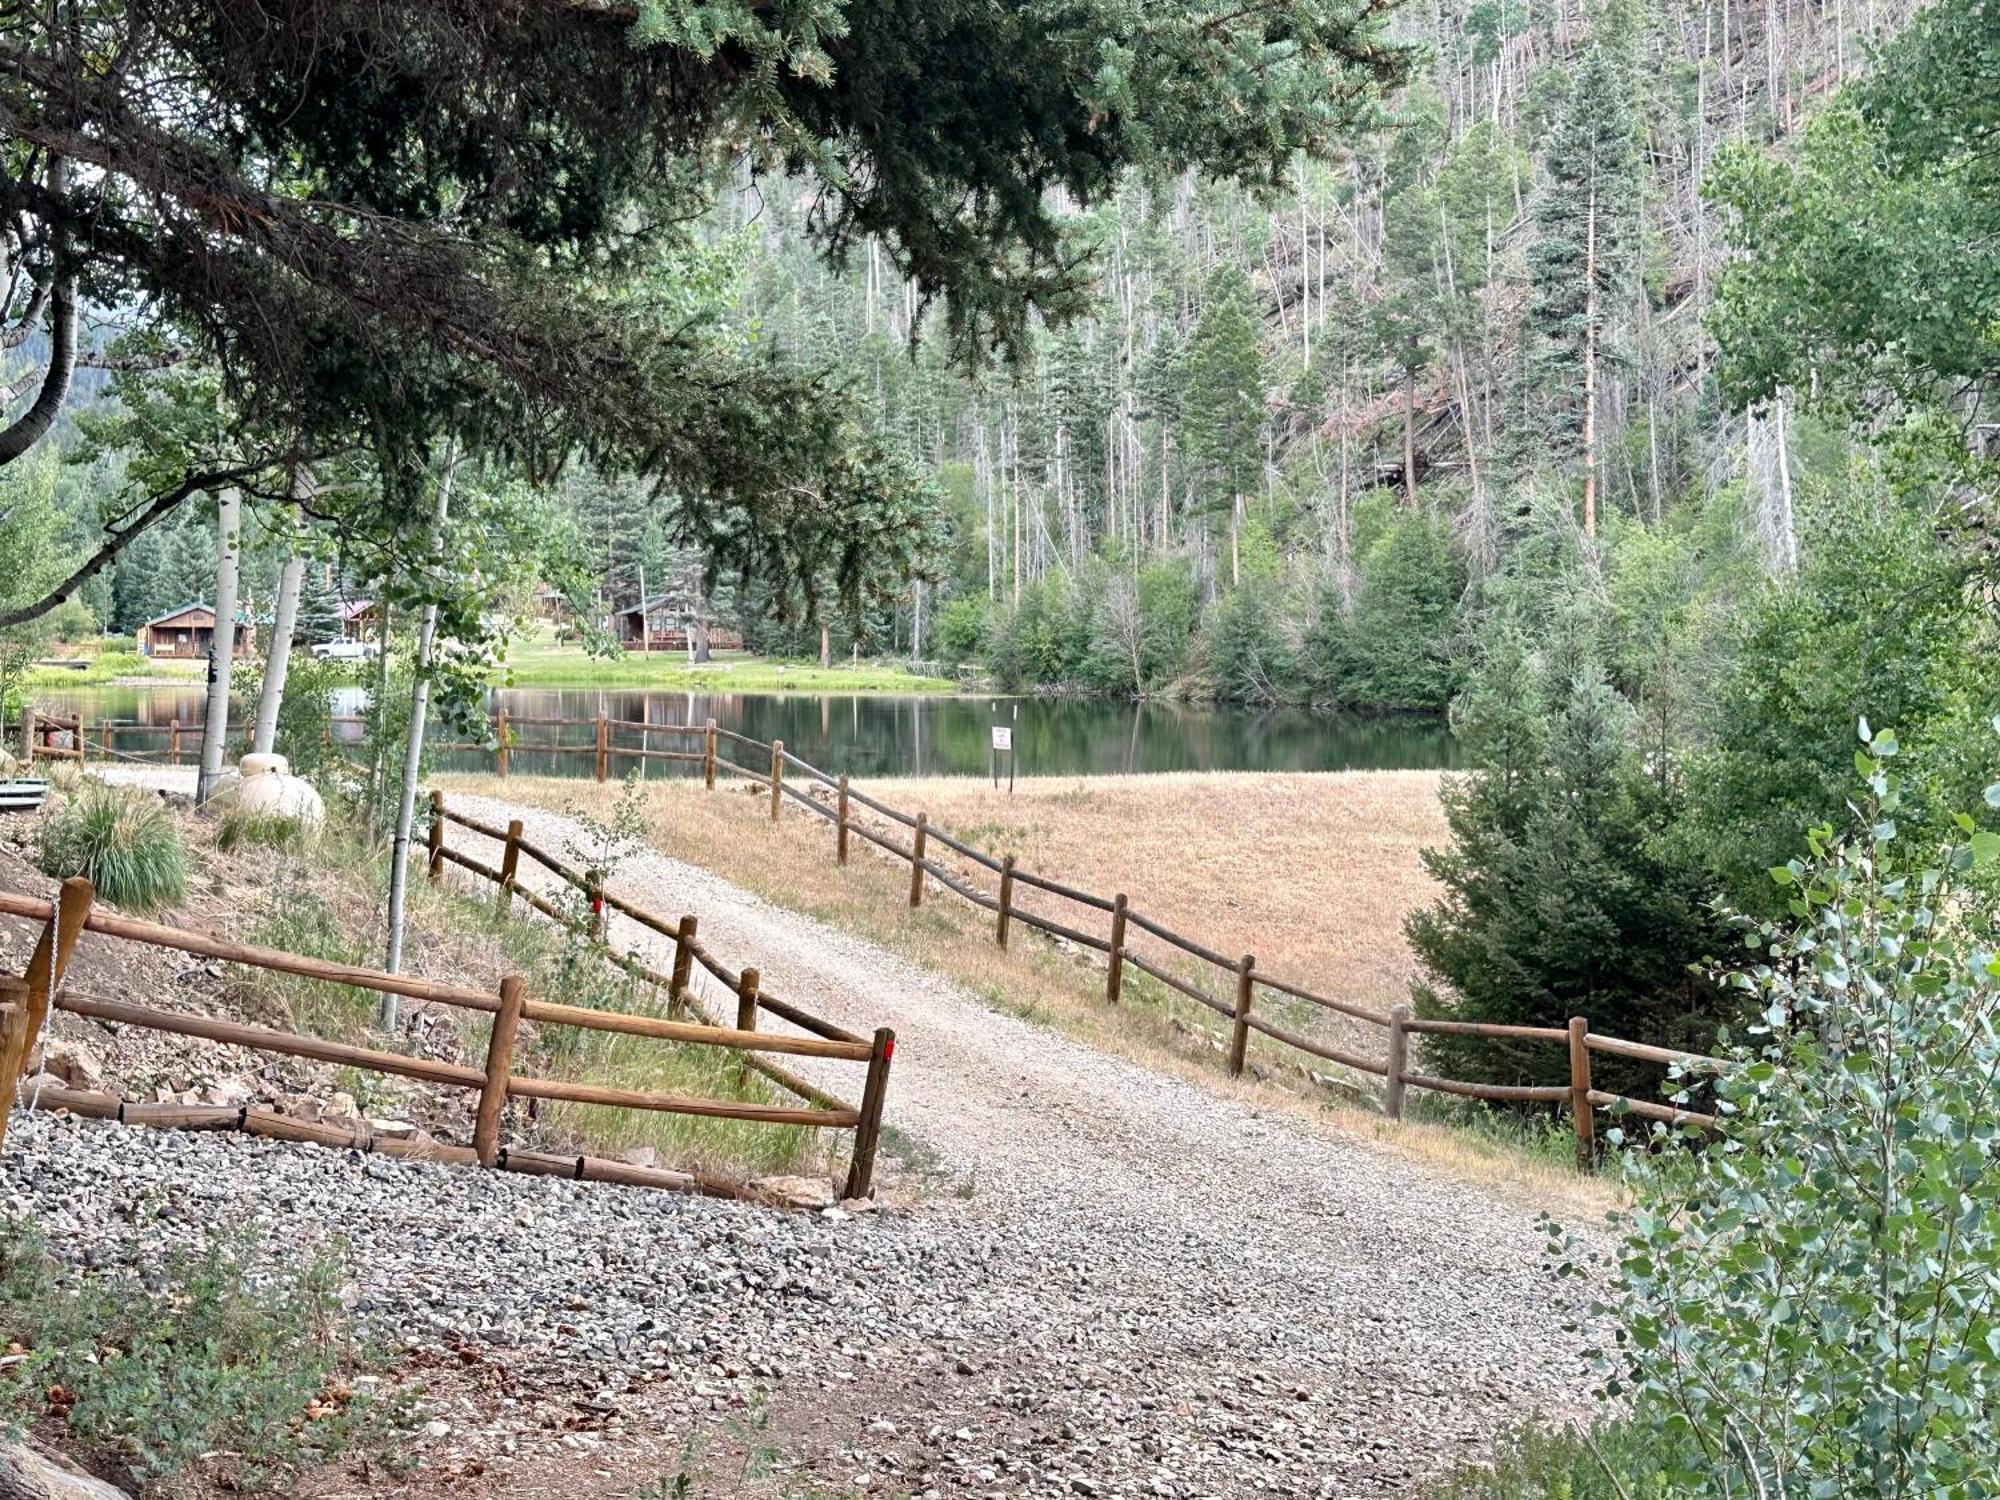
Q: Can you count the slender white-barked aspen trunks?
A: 3